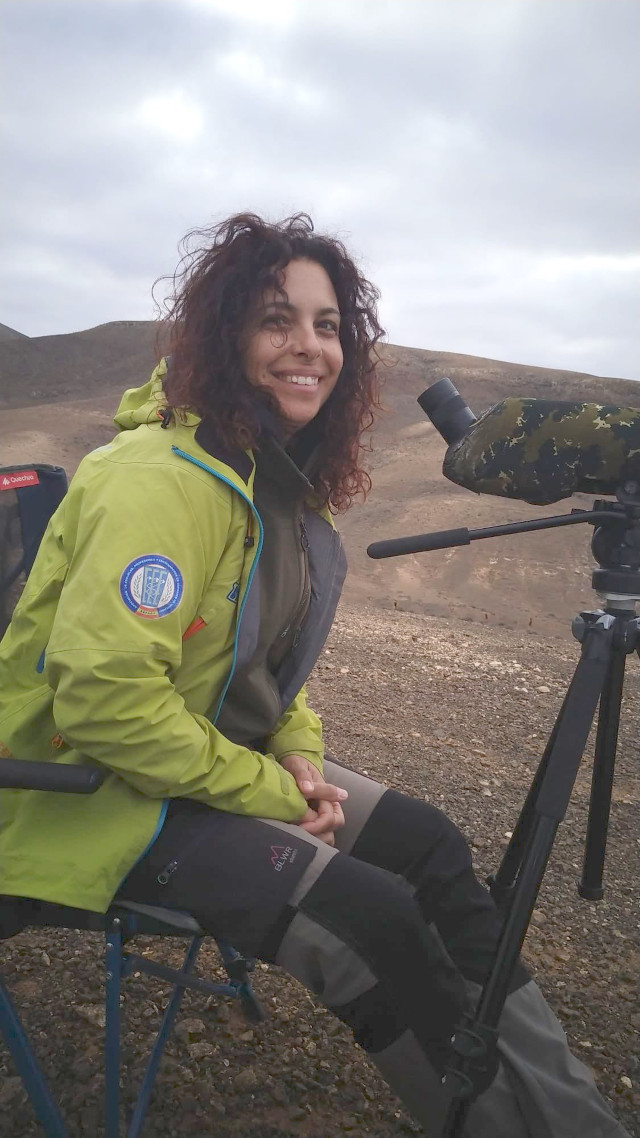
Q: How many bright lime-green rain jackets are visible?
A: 1